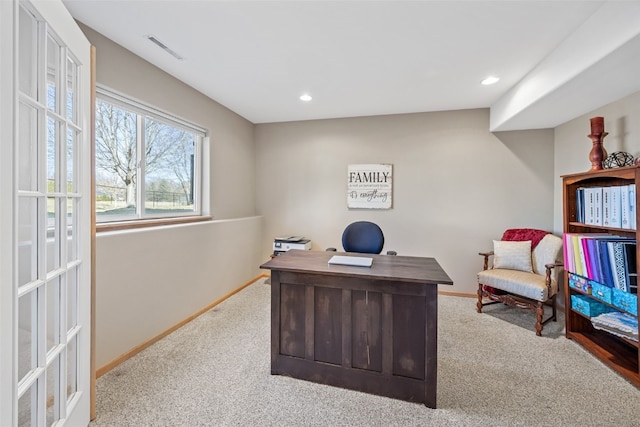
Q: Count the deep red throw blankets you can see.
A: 1